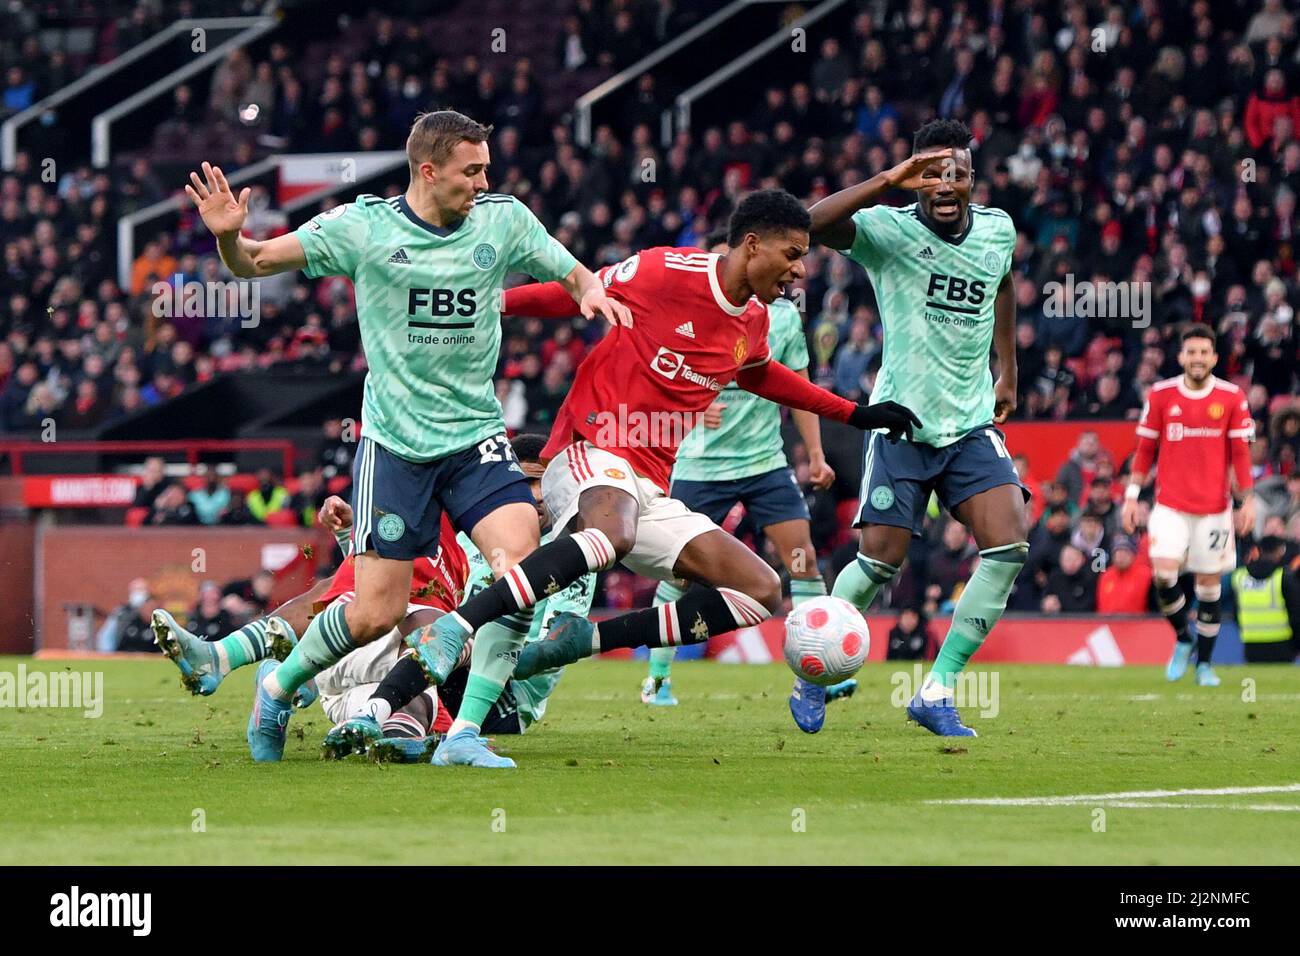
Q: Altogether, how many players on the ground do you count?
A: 2